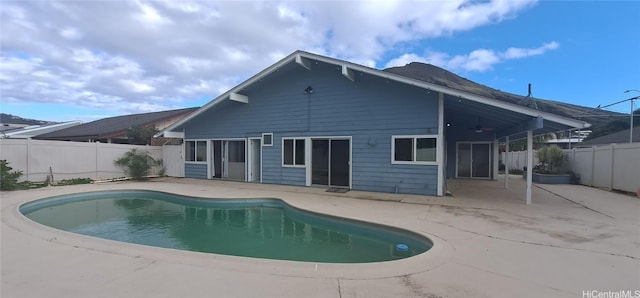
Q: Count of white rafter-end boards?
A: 4